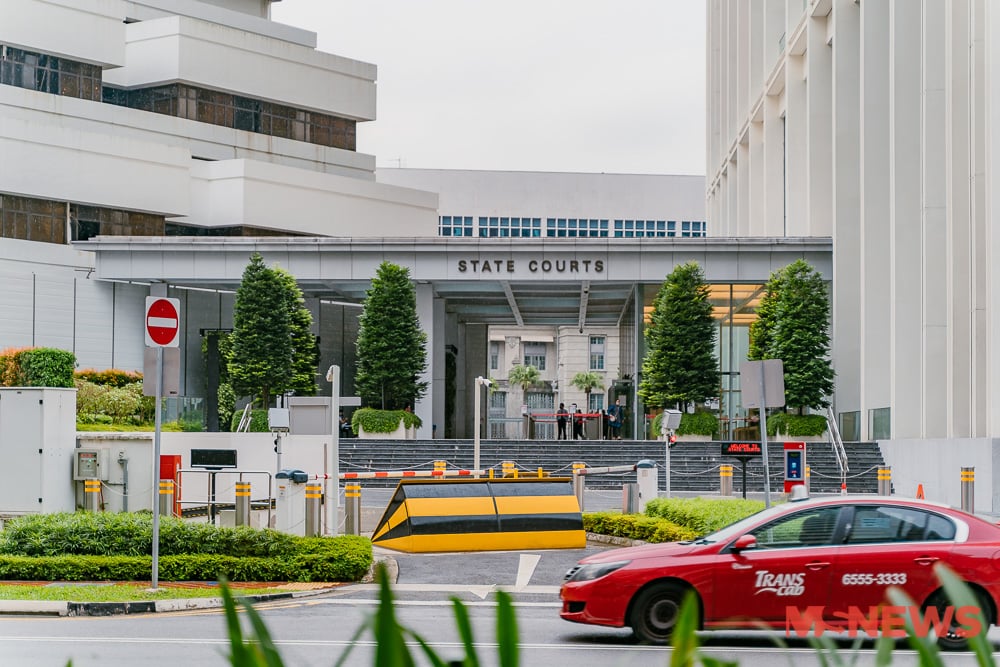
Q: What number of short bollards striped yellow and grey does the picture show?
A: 12